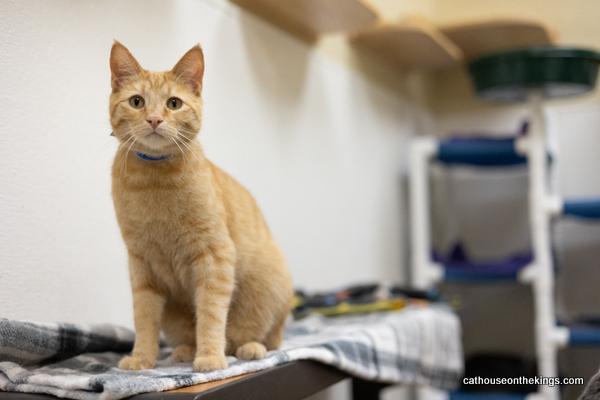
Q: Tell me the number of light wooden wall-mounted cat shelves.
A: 3